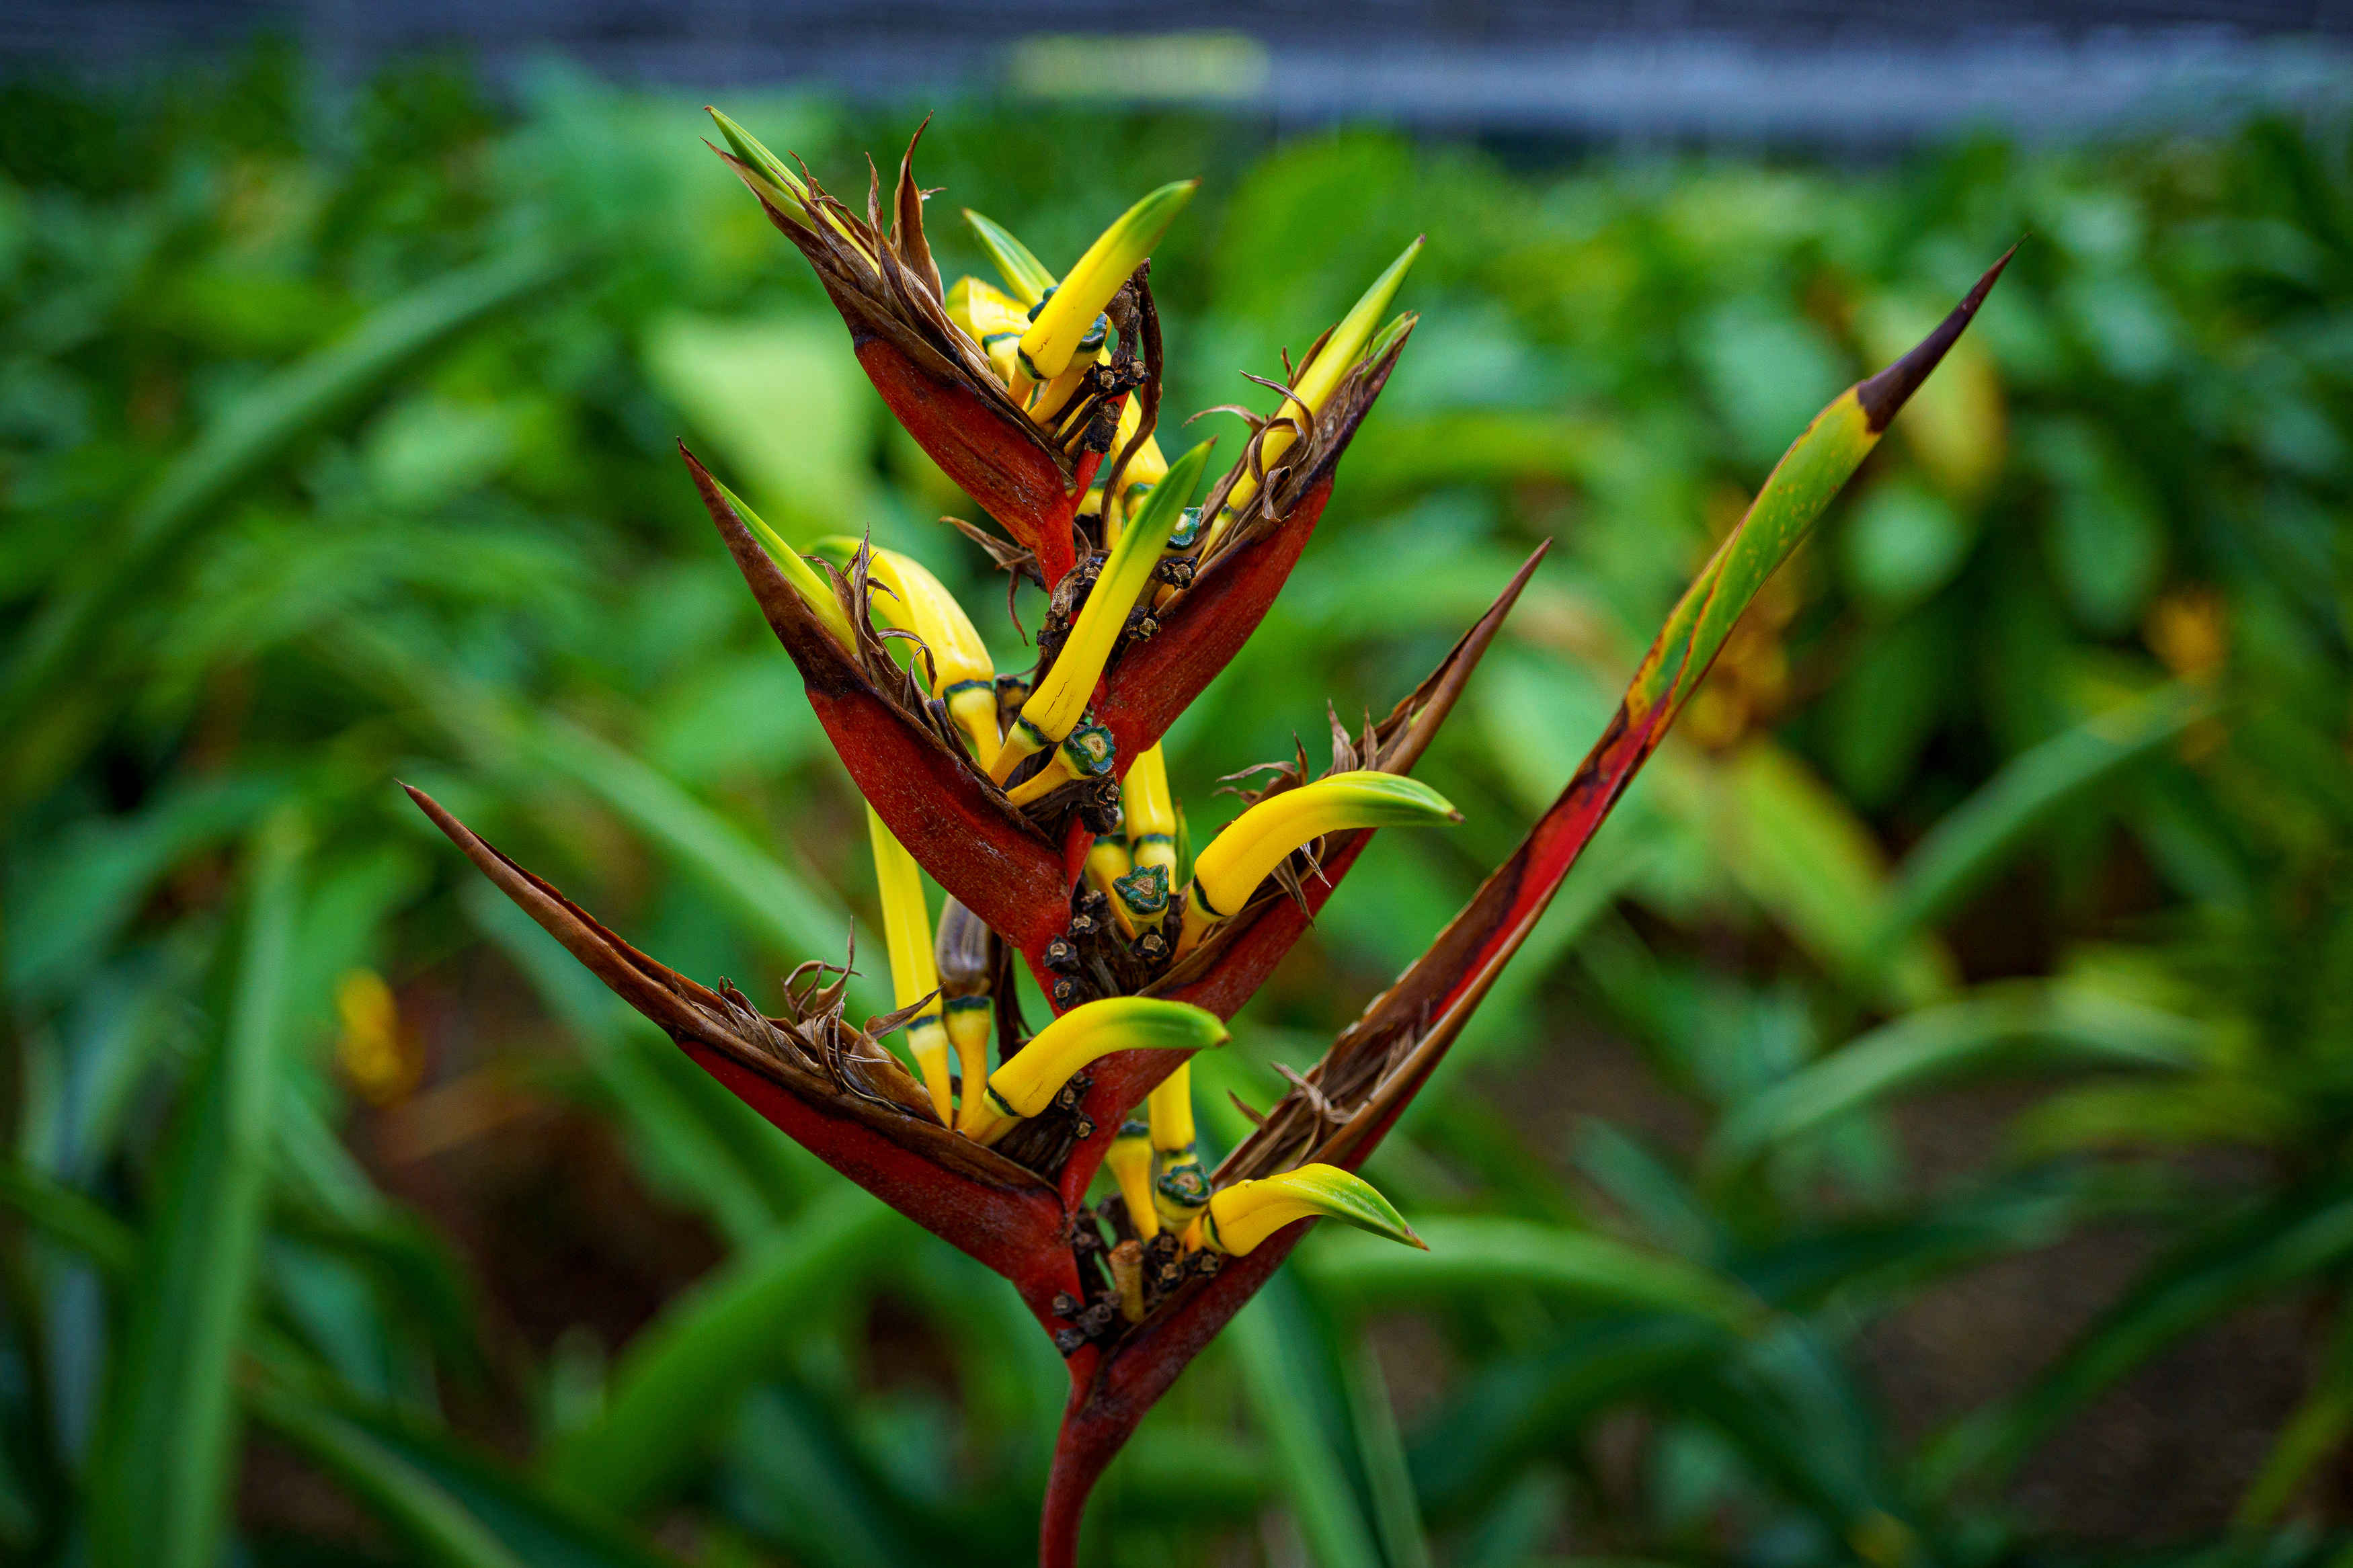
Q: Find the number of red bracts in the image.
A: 6